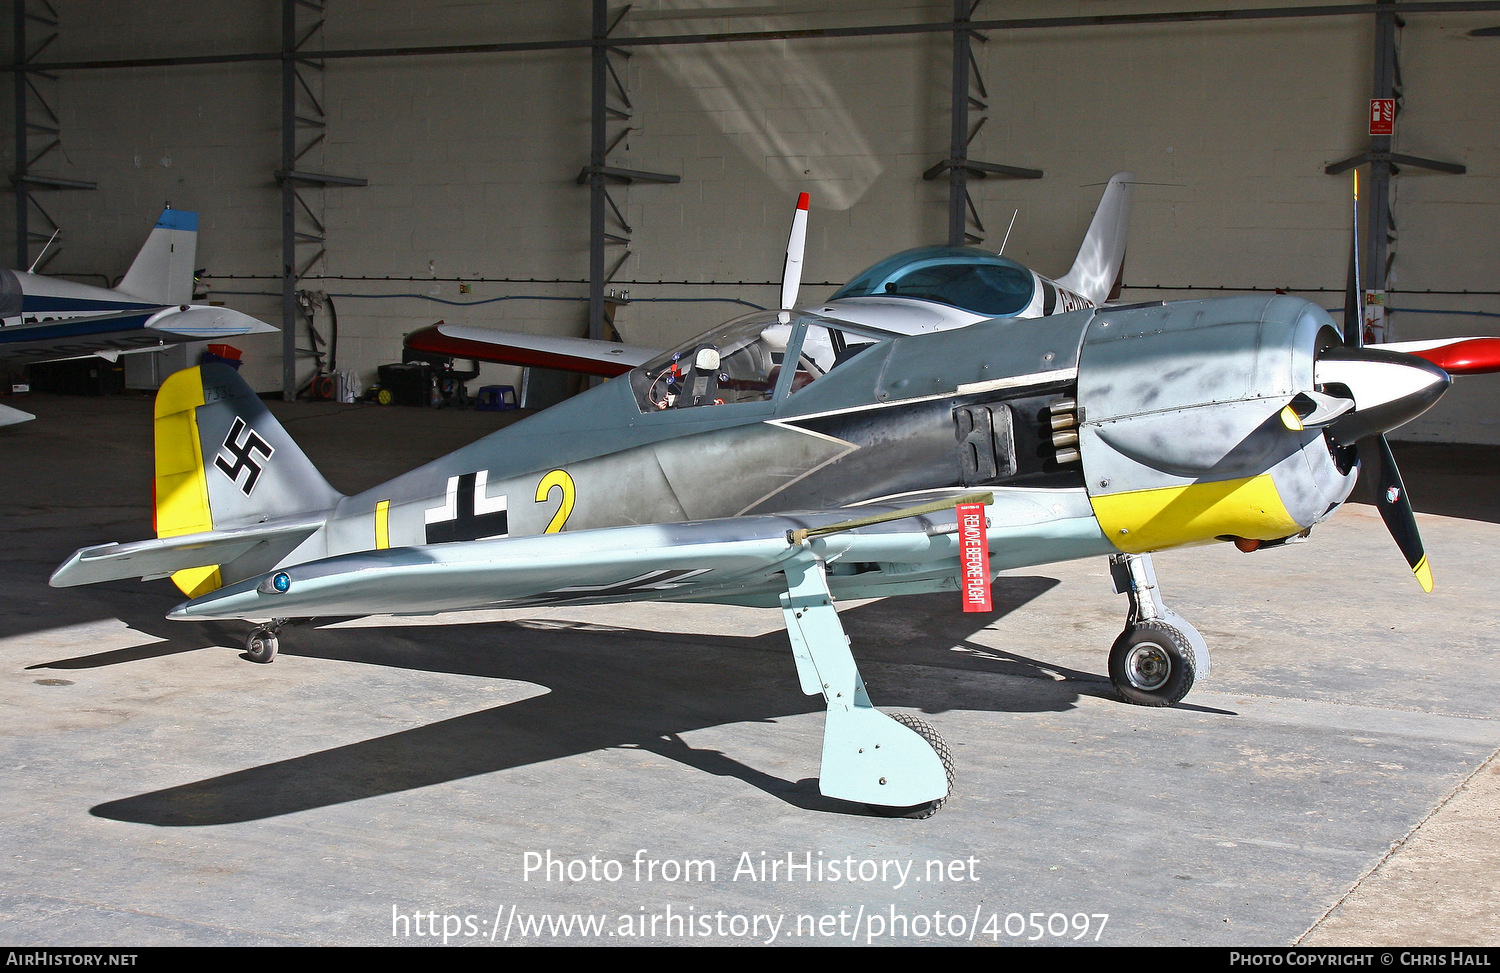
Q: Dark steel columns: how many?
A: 5